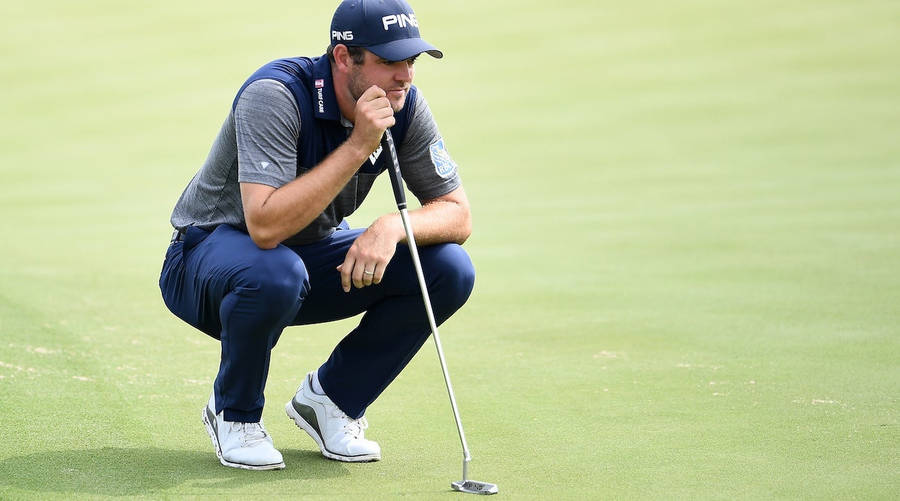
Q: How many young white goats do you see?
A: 0